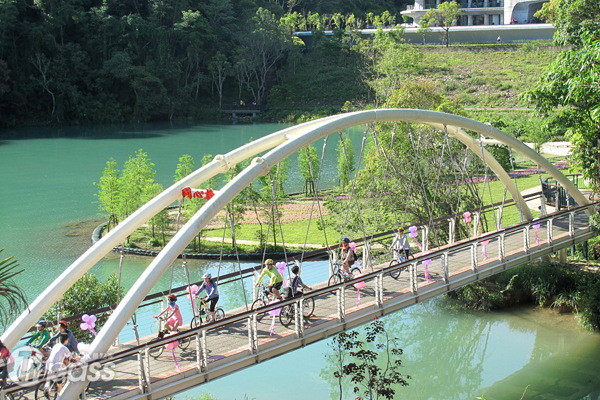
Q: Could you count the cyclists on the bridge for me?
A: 10